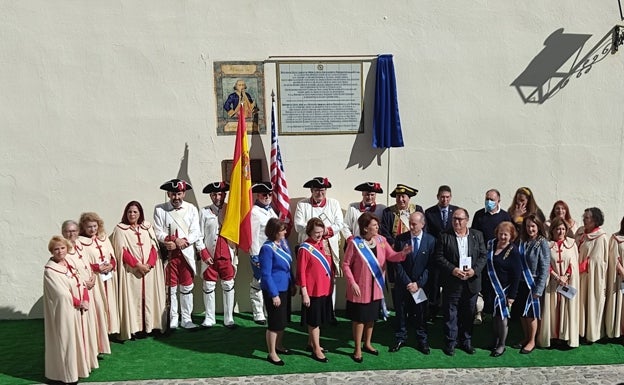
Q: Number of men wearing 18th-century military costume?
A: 6